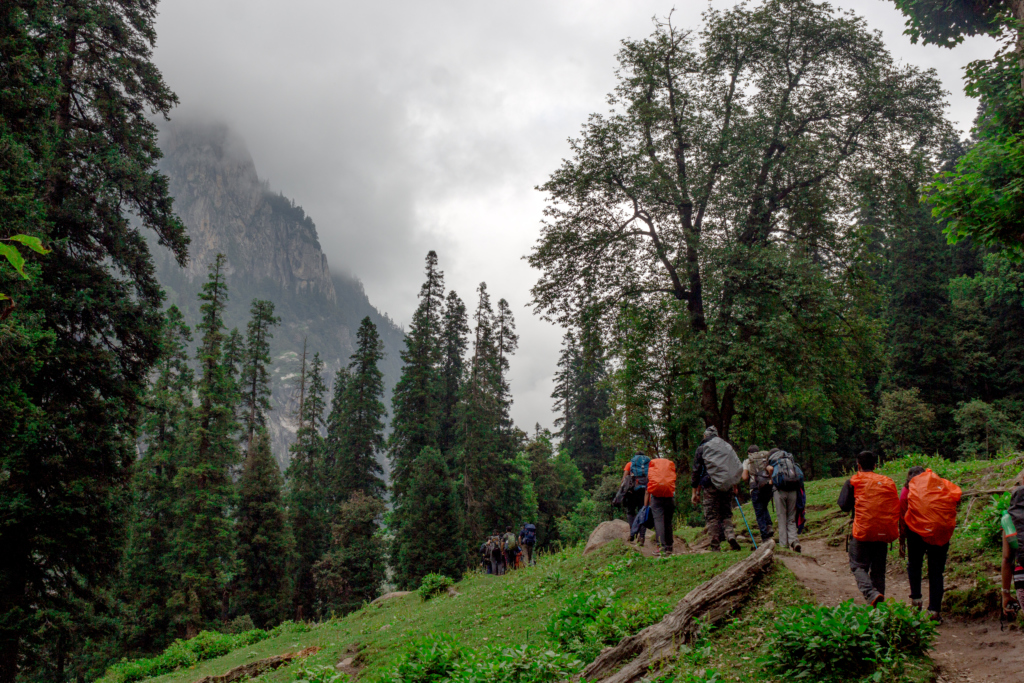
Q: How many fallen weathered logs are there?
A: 1